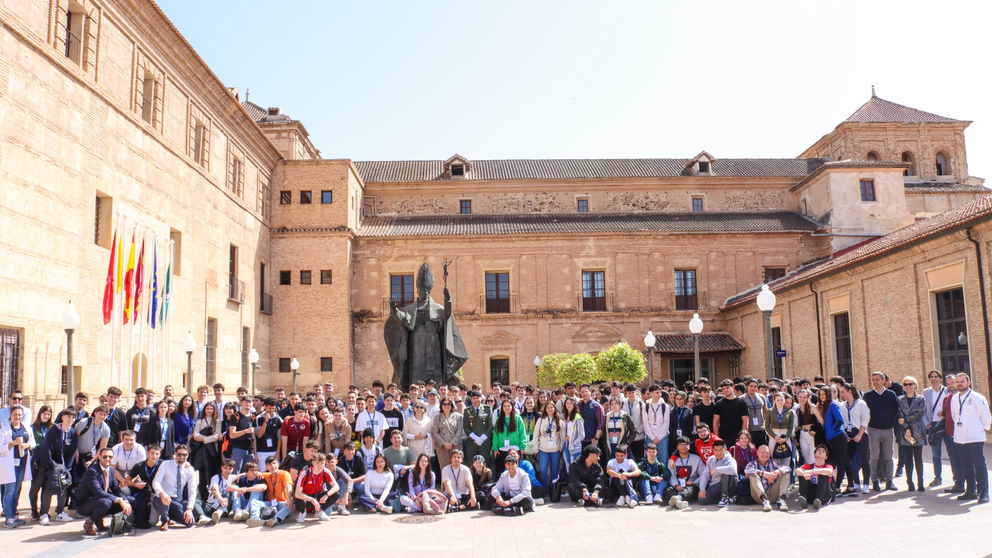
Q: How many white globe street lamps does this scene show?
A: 8